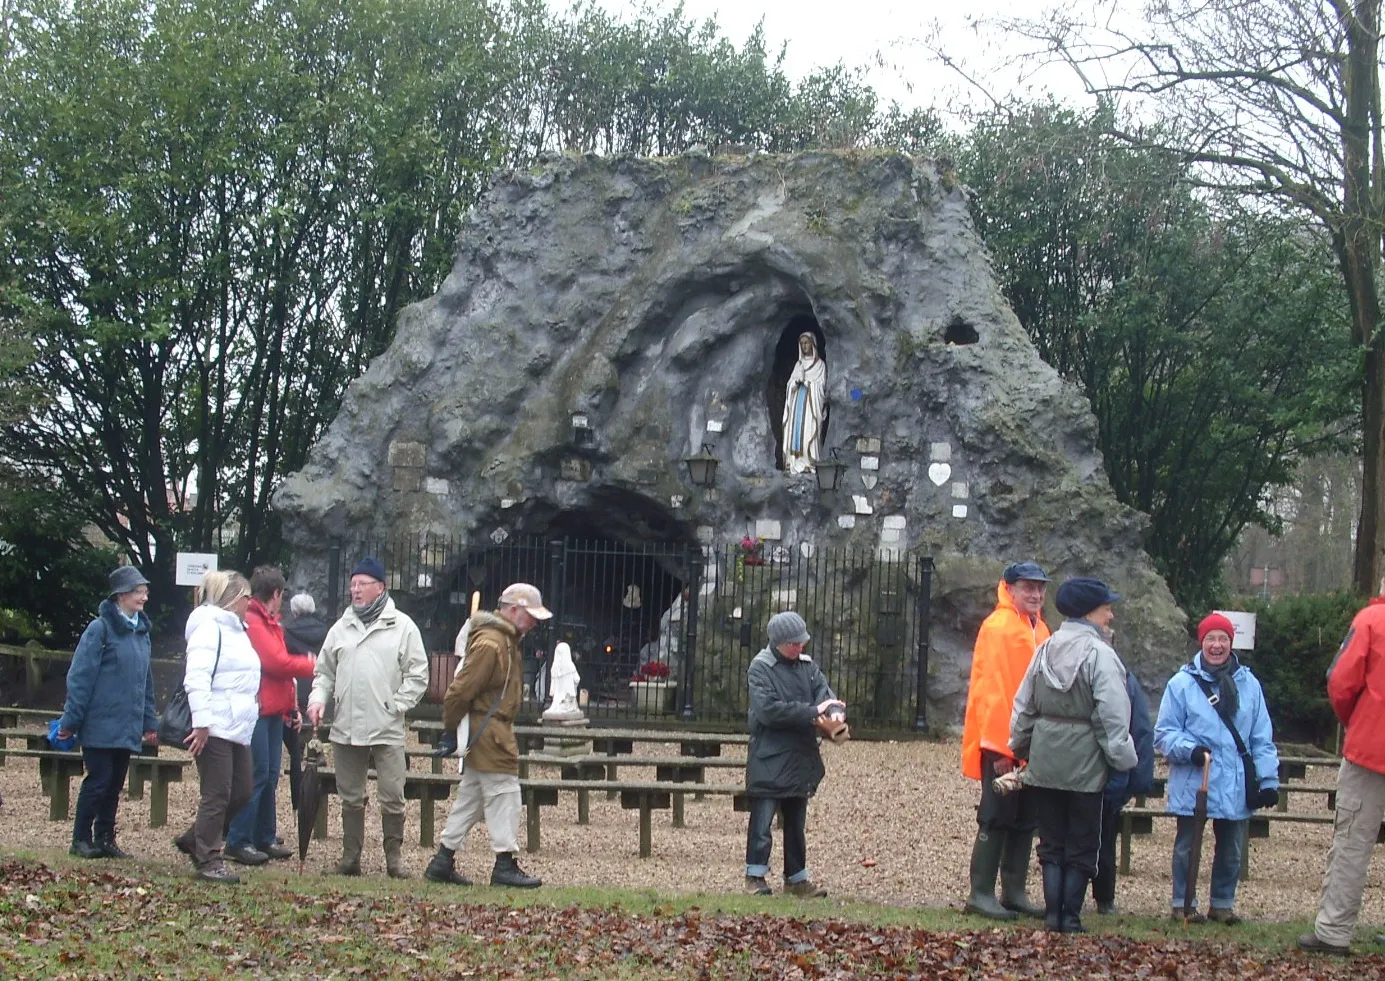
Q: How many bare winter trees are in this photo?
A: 1